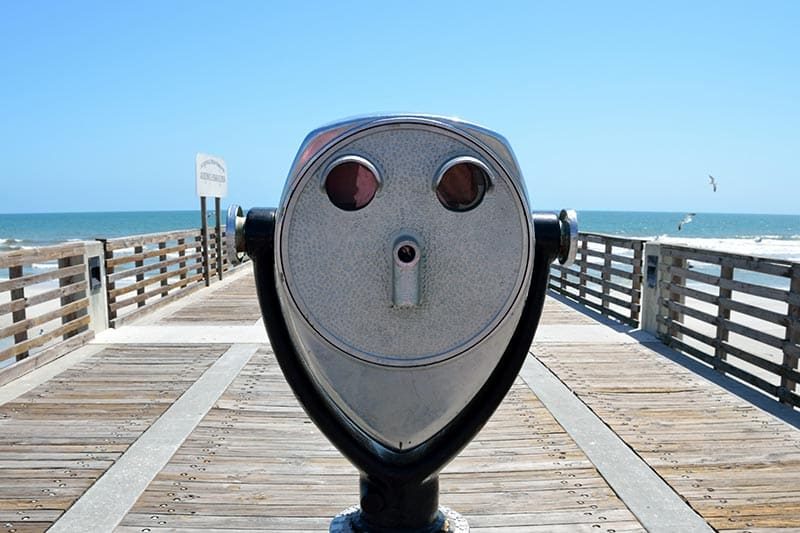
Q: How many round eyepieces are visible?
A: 2